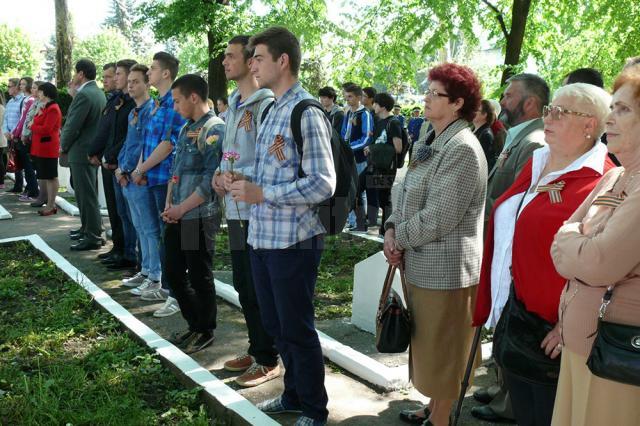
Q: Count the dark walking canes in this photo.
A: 1